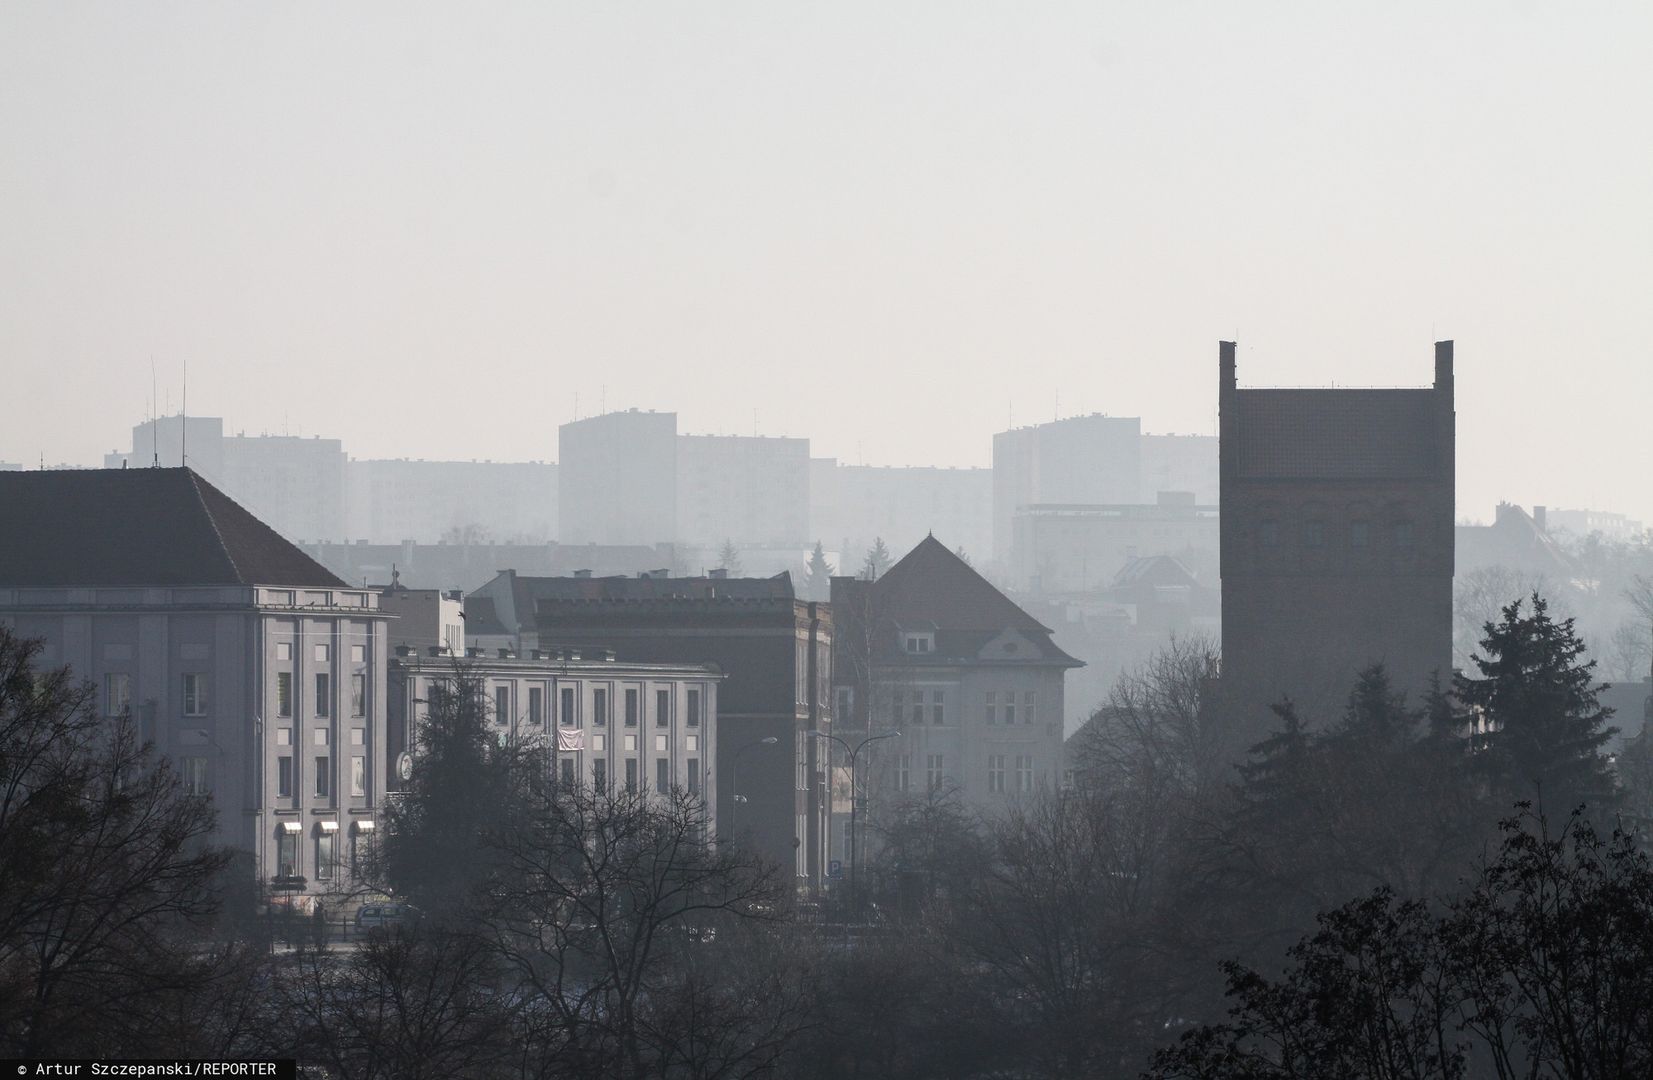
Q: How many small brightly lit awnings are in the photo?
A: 3